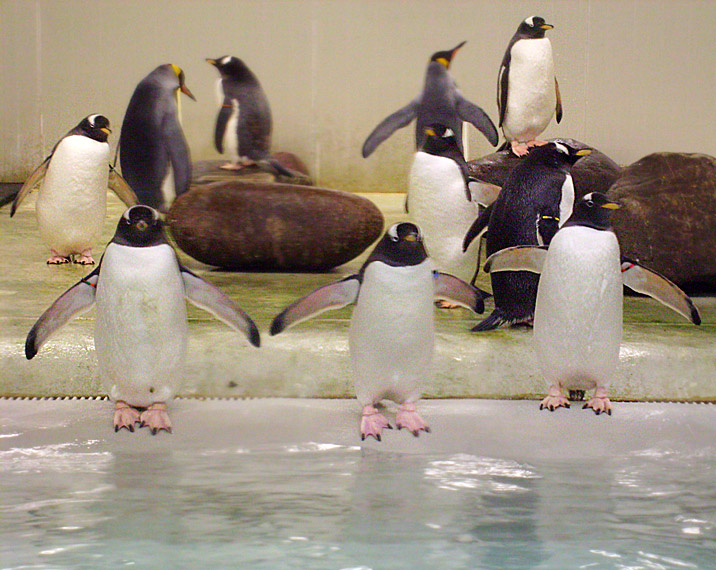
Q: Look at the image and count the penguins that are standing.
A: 10